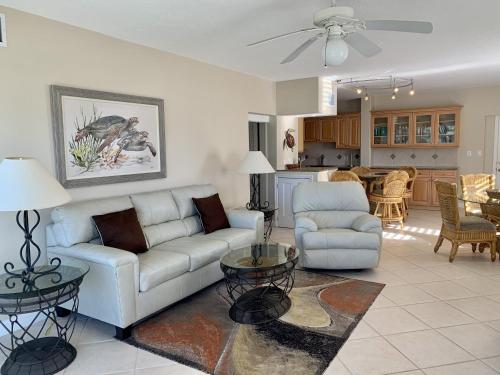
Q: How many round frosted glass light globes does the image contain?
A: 1